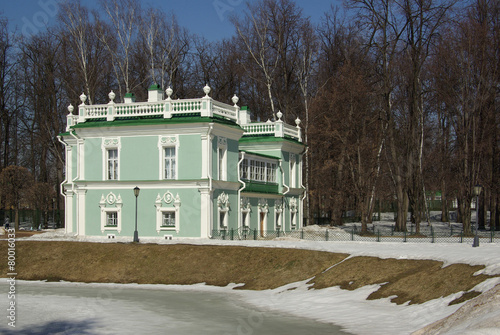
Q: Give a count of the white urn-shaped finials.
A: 8